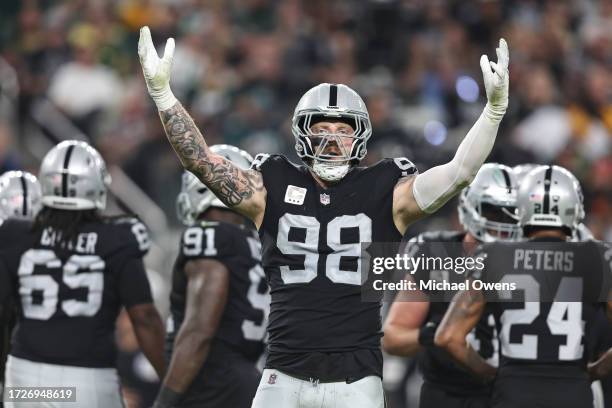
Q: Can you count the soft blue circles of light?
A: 2